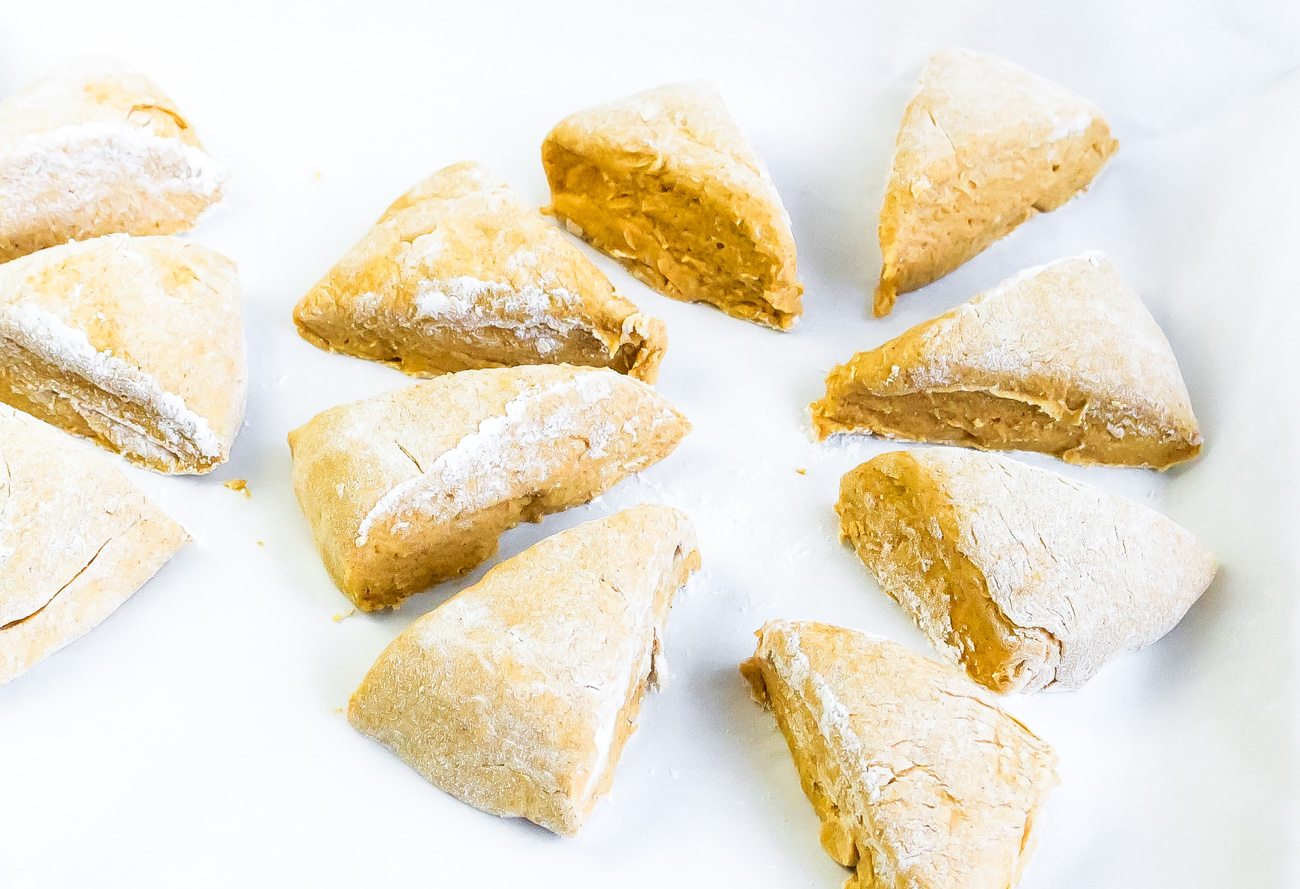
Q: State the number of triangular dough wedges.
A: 11